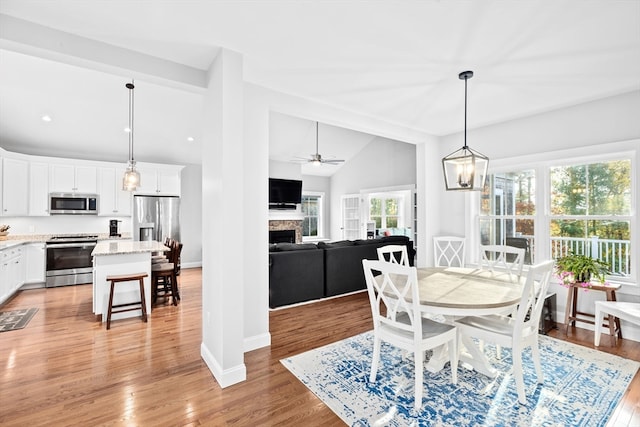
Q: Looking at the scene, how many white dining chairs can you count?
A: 5